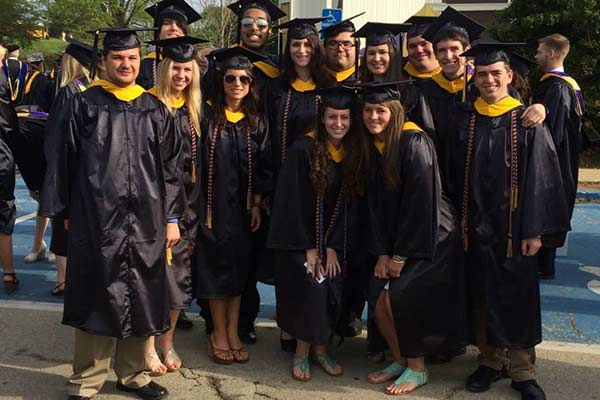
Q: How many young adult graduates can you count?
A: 13